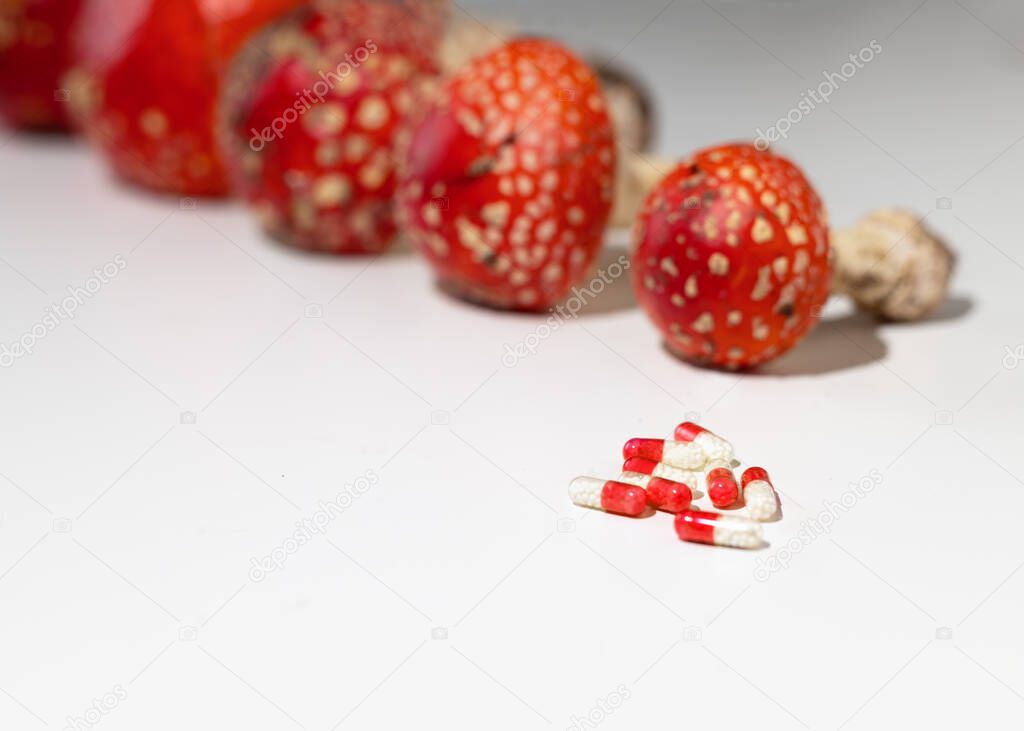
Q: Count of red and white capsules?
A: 8